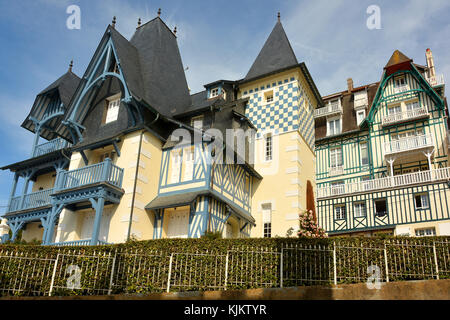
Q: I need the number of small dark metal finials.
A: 6